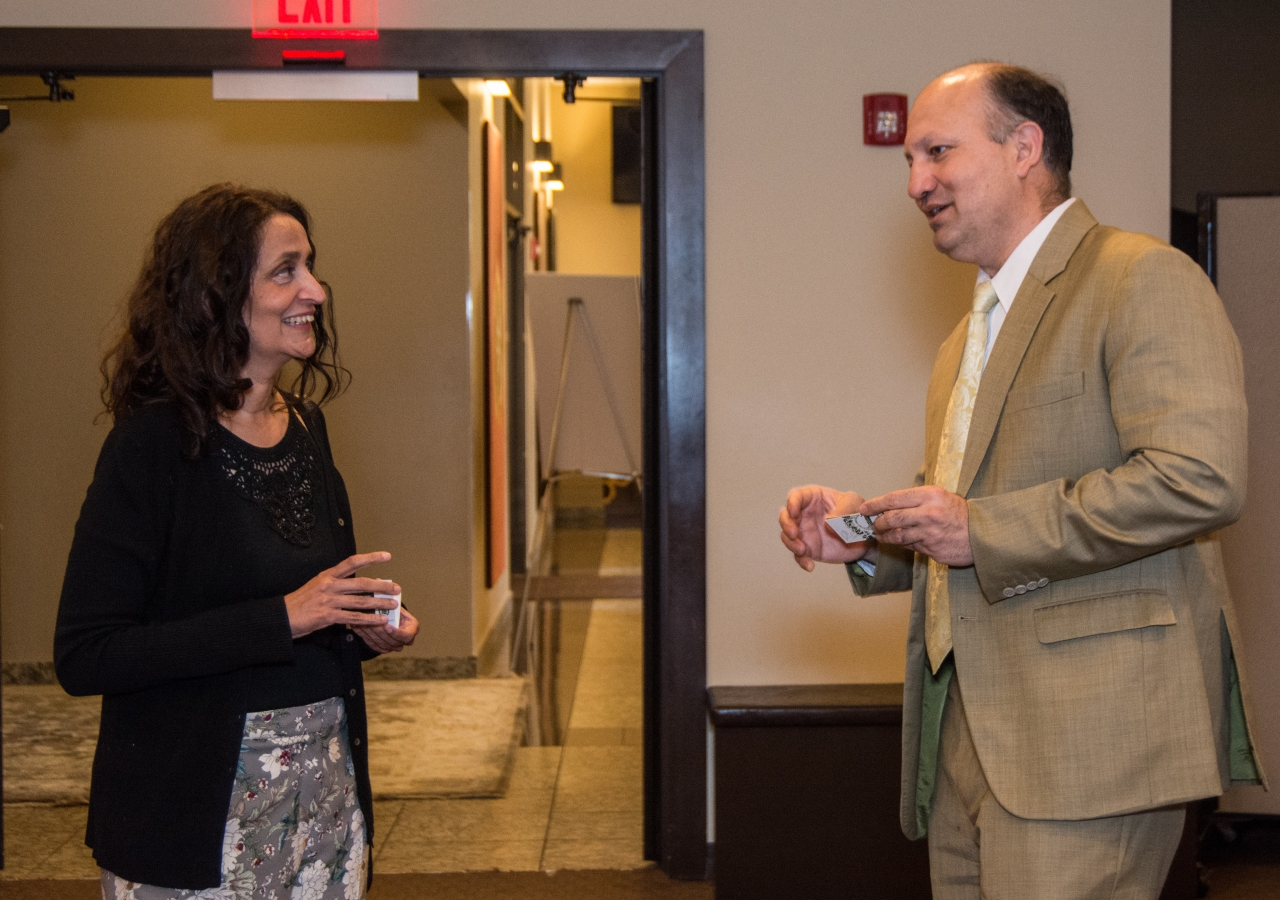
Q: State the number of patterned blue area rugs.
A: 0